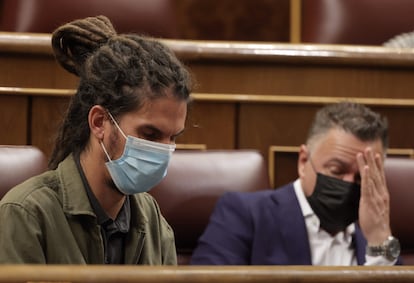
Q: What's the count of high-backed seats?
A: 5